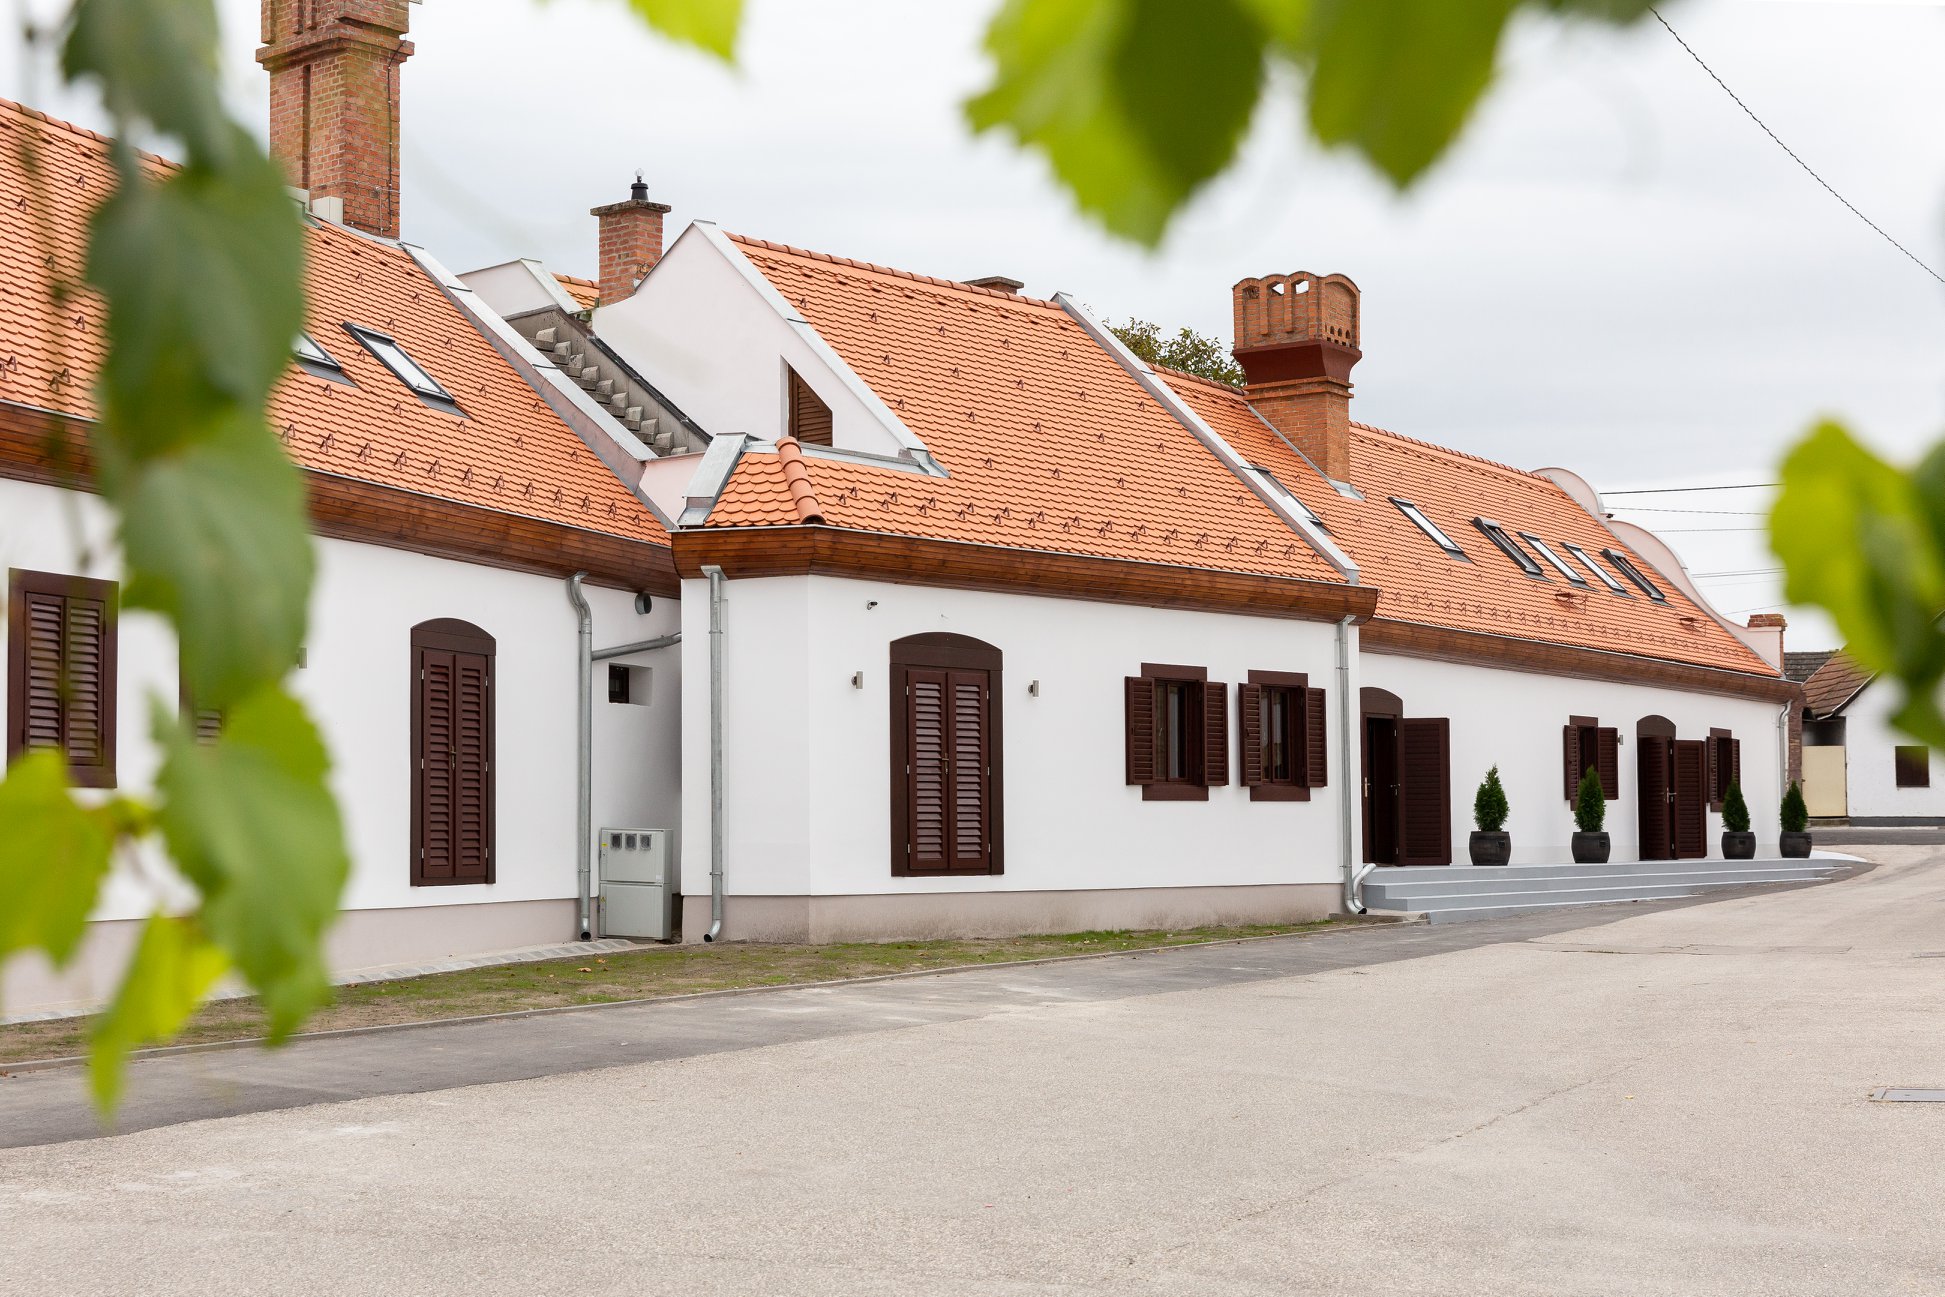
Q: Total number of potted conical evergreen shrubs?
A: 4